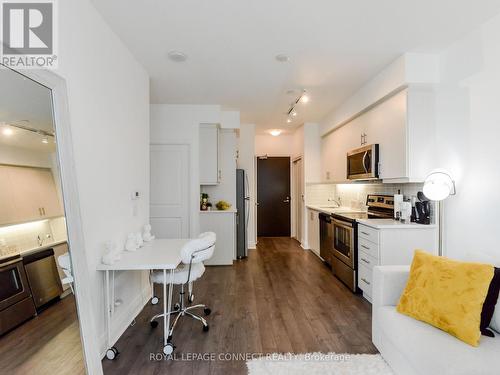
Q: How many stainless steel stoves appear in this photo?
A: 1